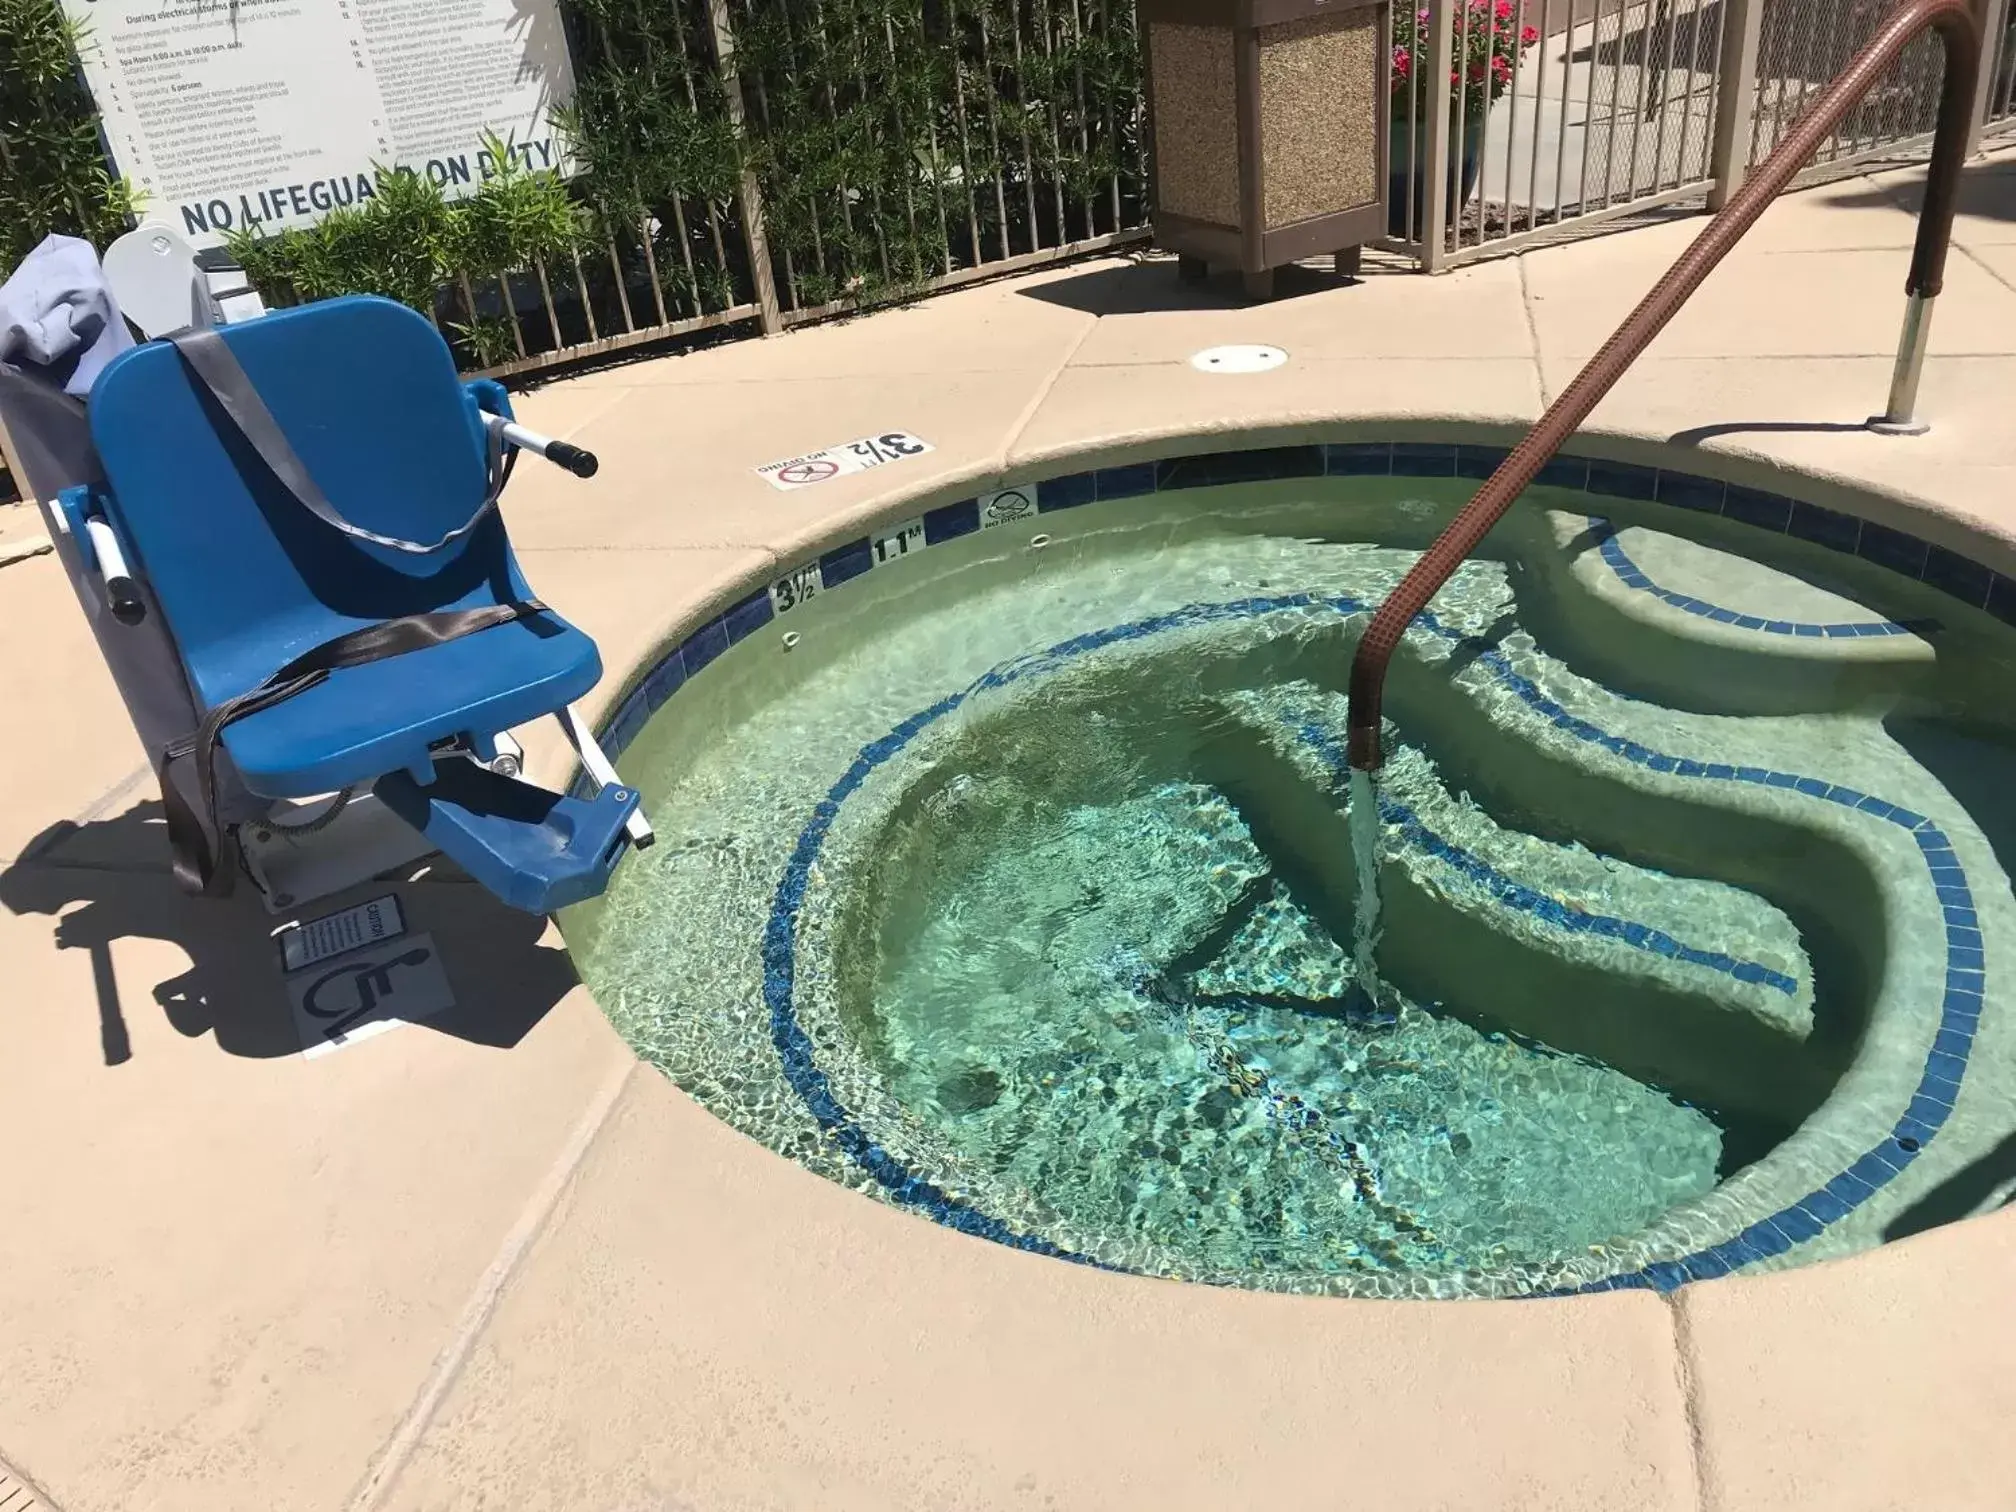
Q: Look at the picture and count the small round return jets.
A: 2